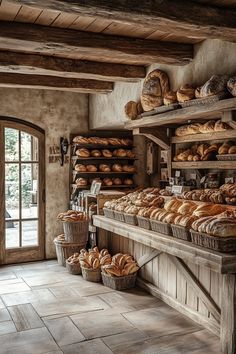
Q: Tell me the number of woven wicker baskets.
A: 12